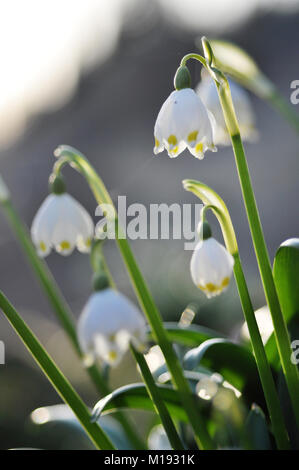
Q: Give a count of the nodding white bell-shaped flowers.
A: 5